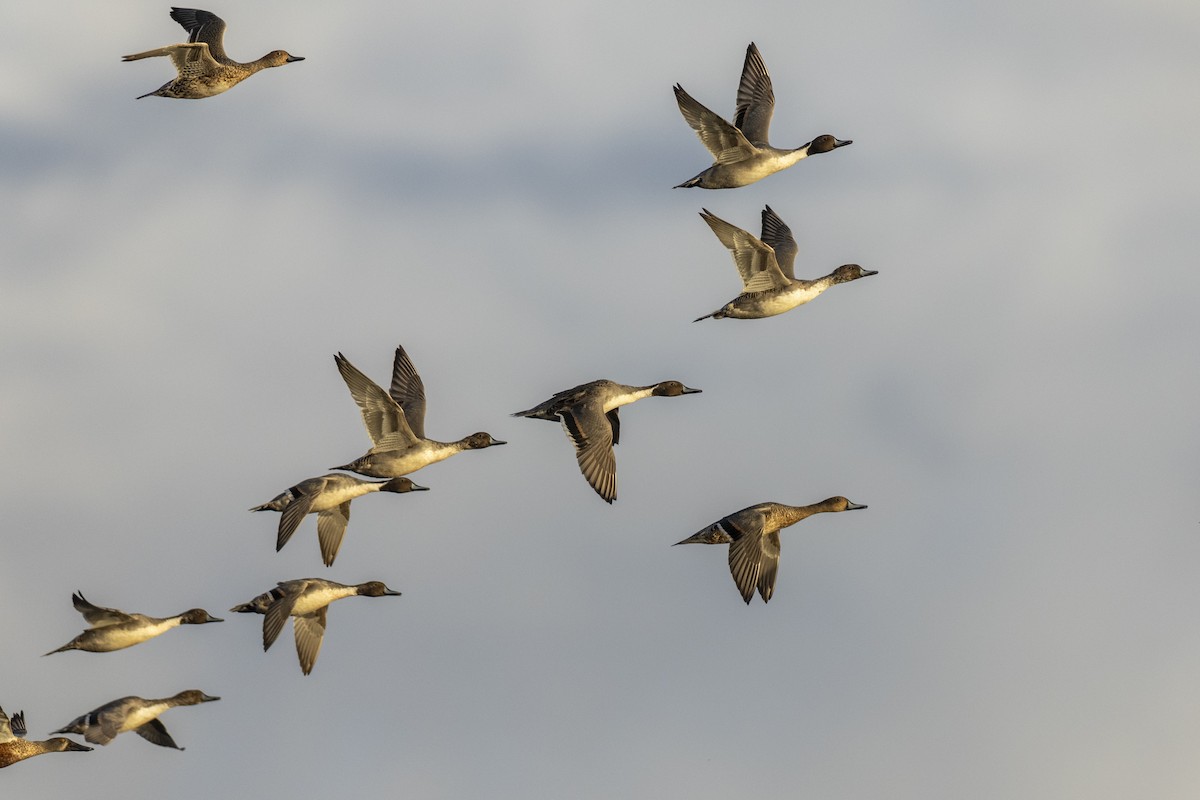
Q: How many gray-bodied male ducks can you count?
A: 8